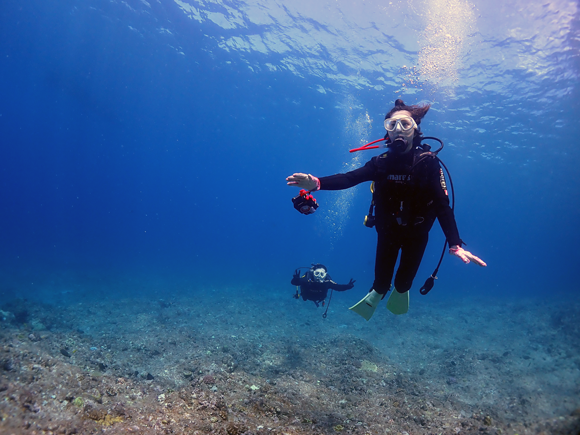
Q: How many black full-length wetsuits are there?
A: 2